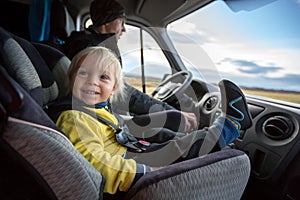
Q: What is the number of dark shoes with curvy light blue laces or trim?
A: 1